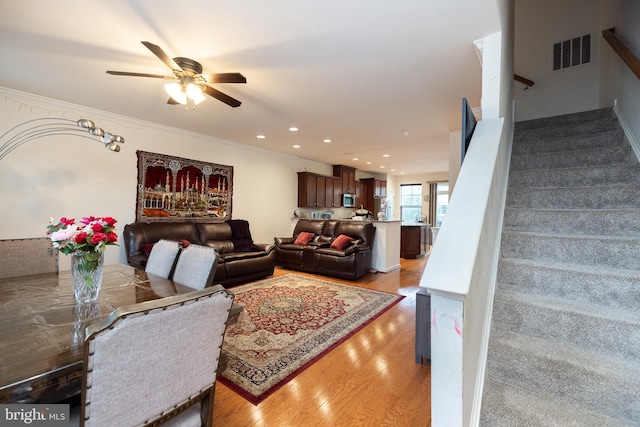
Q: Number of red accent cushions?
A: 4